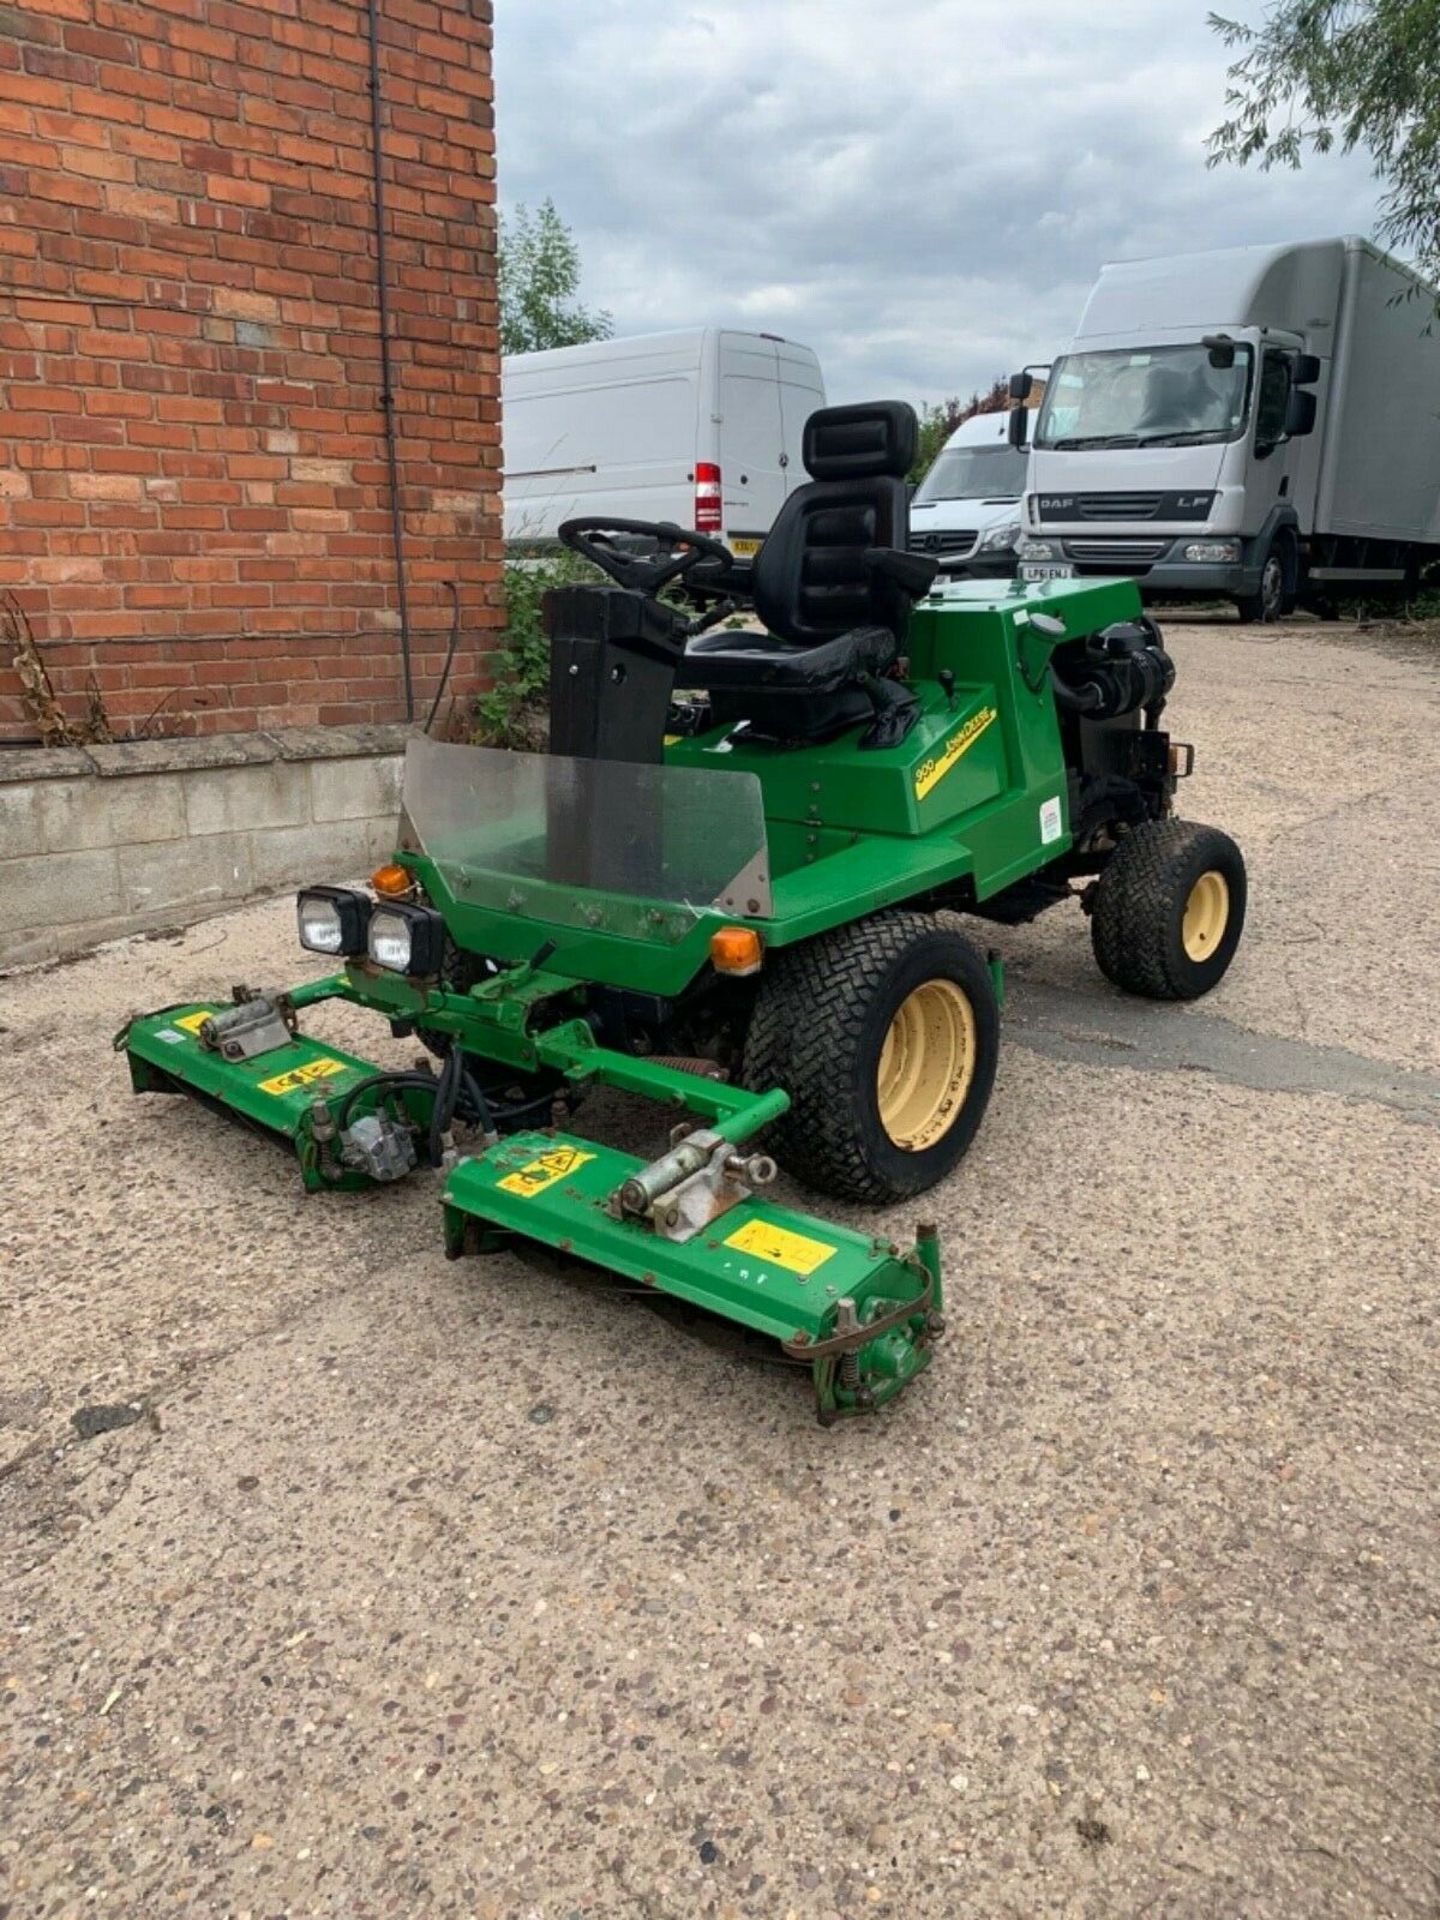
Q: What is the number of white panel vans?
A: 2